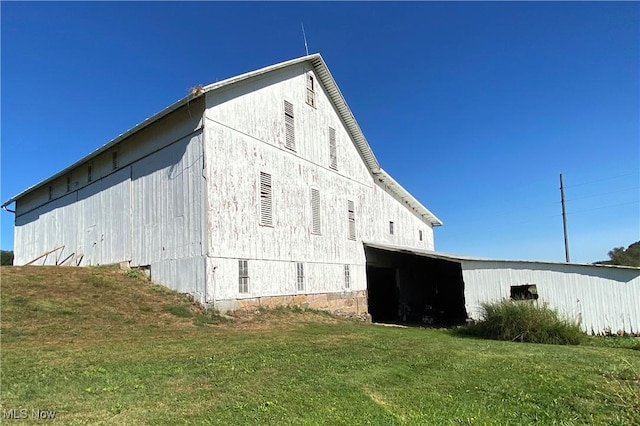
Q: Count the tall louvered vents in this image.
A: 5